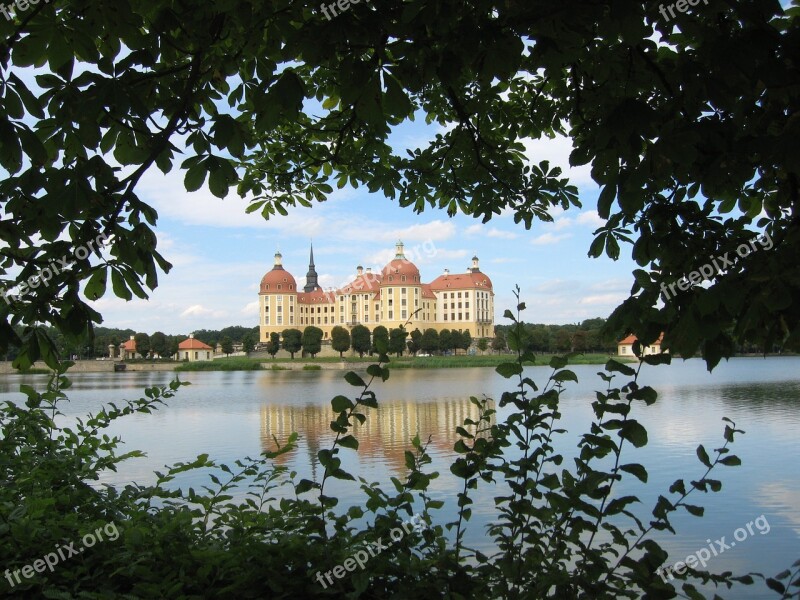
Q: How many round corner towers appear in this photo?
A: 3